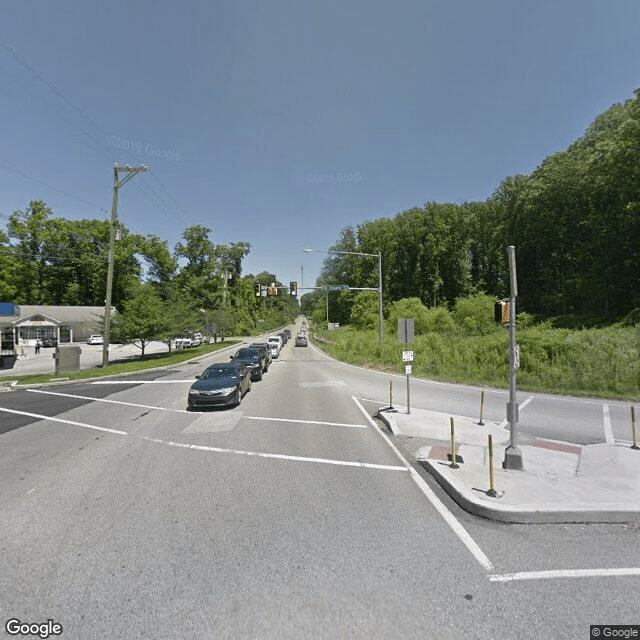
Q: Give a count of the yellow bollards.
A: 5